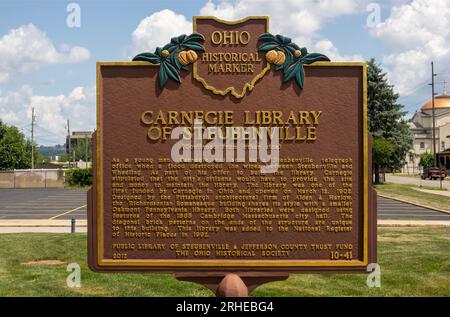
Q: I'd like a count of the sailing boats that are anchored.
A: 0